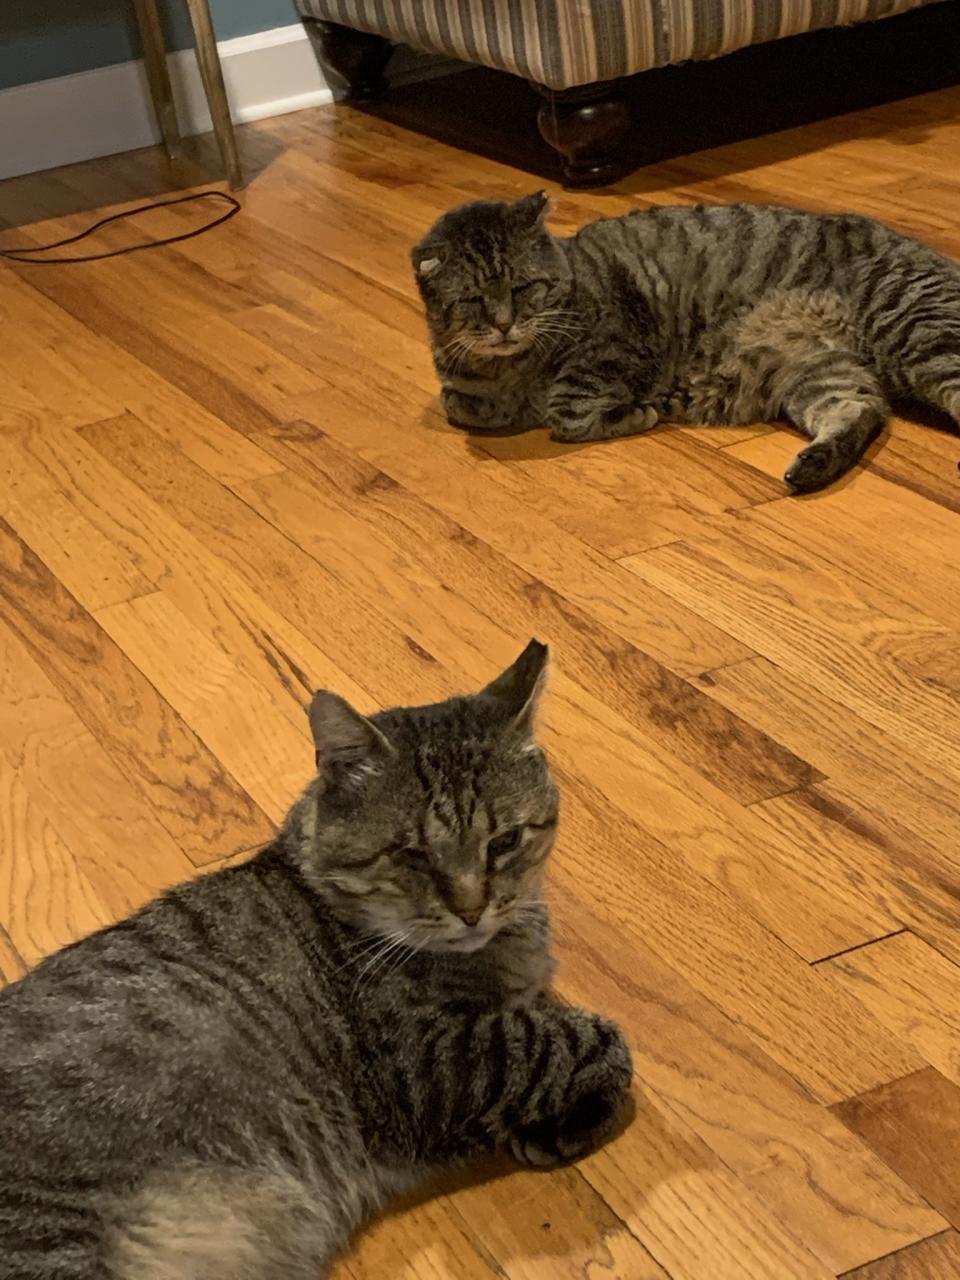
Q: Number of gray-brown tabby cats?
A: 2